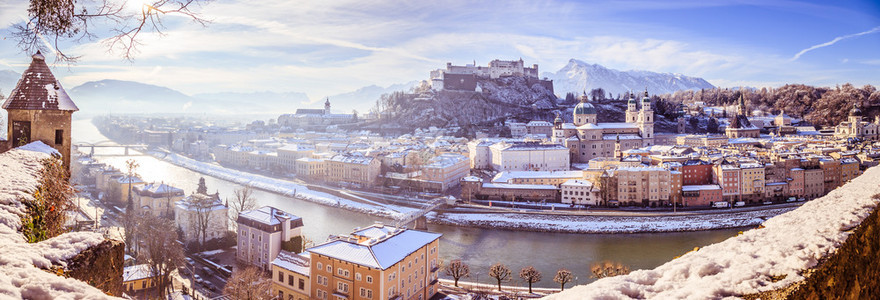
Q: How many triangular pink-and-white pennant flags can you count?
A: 0